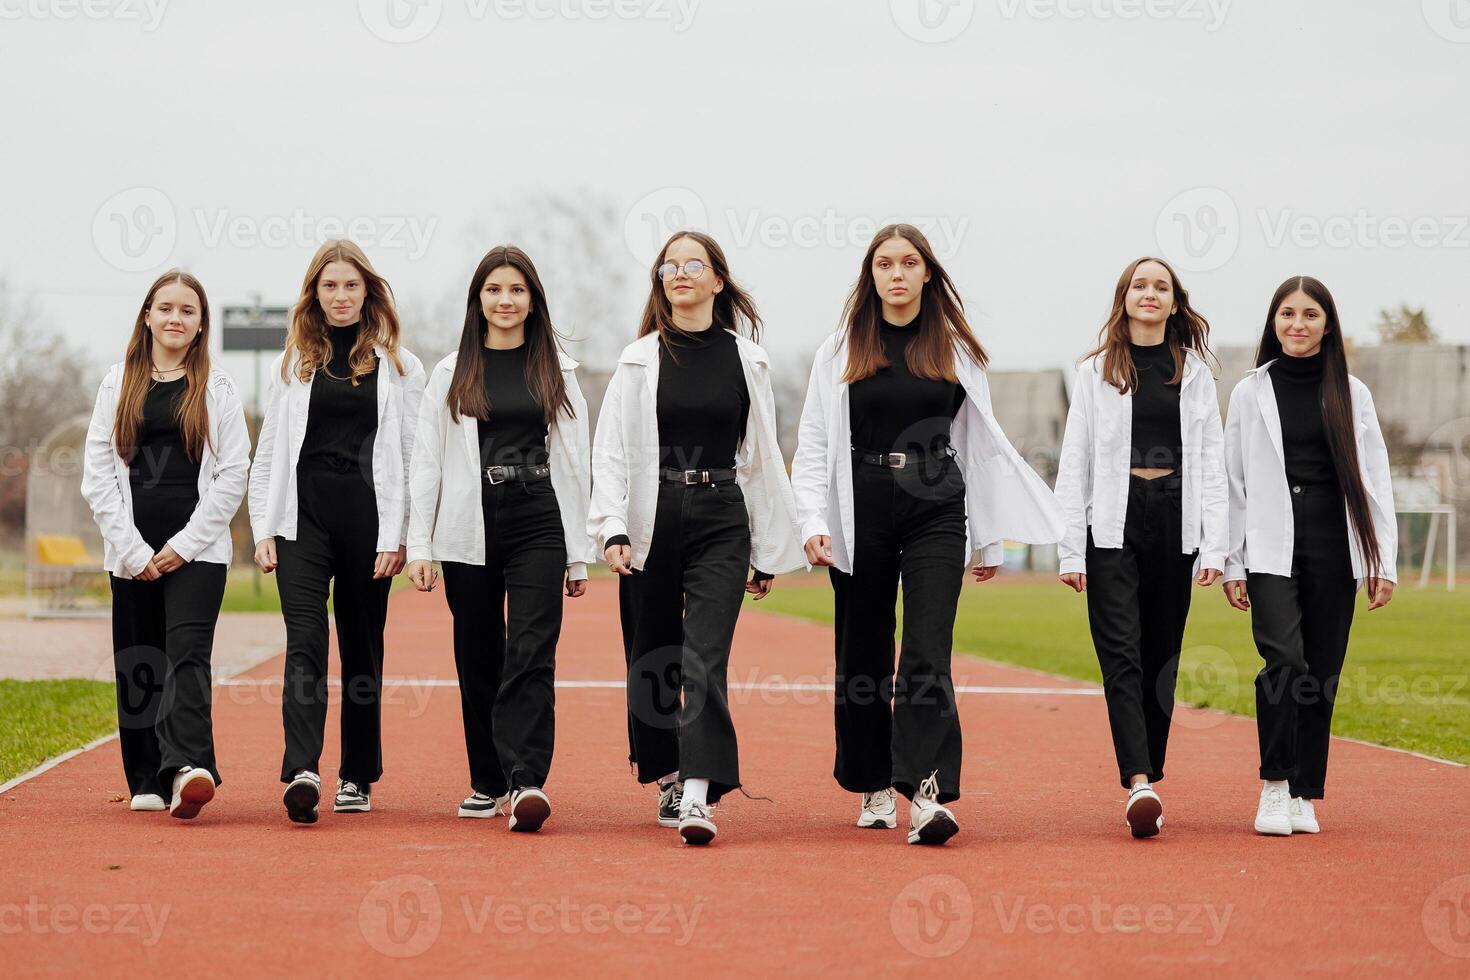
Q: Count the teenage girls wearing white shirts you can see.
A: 7